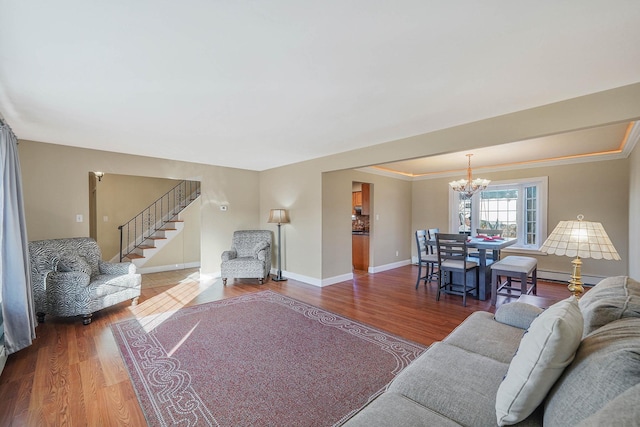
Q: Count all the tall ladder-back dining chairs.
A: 4